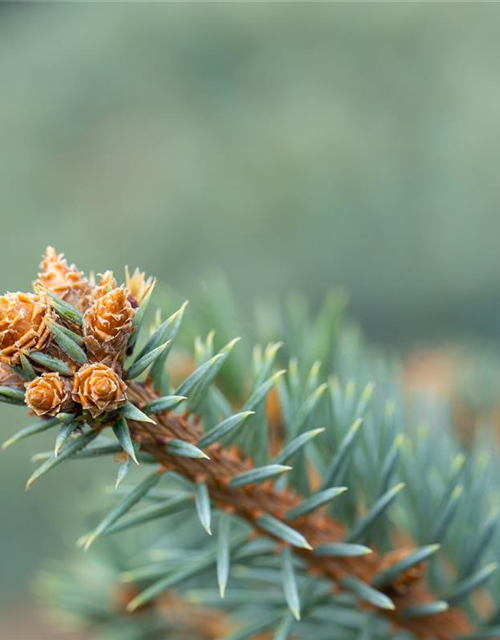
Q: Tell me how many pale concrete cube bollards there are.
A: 0